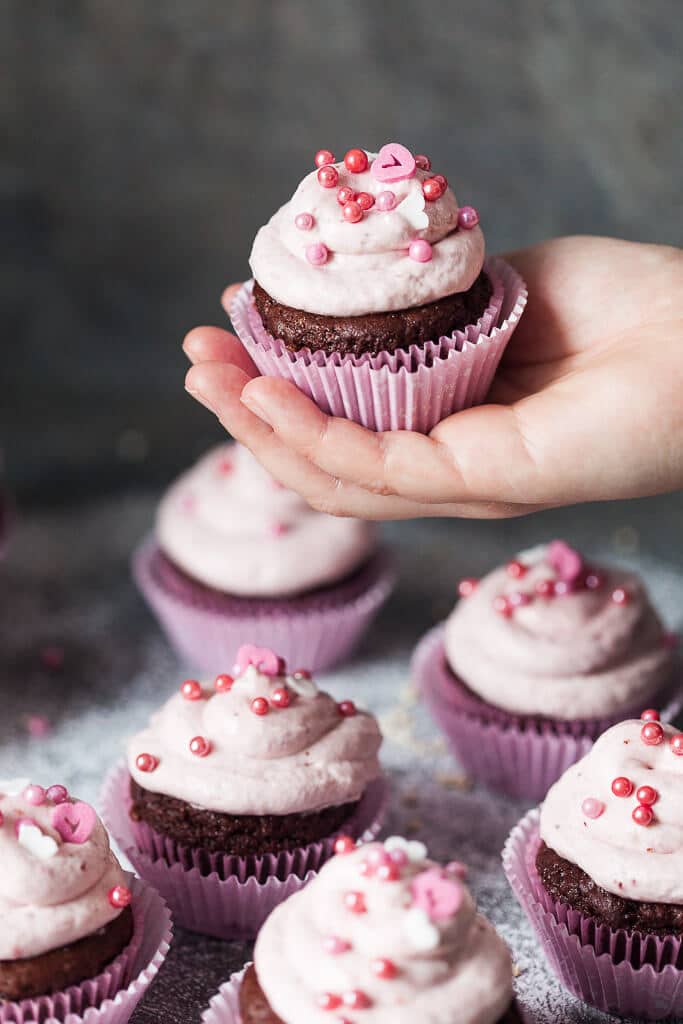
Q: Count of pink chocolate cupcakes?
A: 7